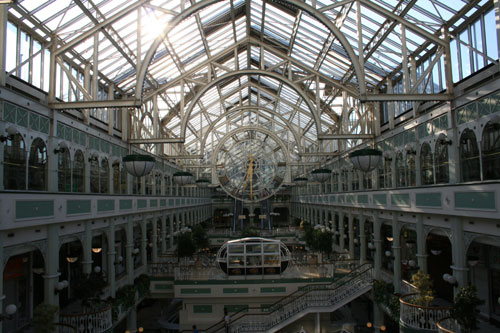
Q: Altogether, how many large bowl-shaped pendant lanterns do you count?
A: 6